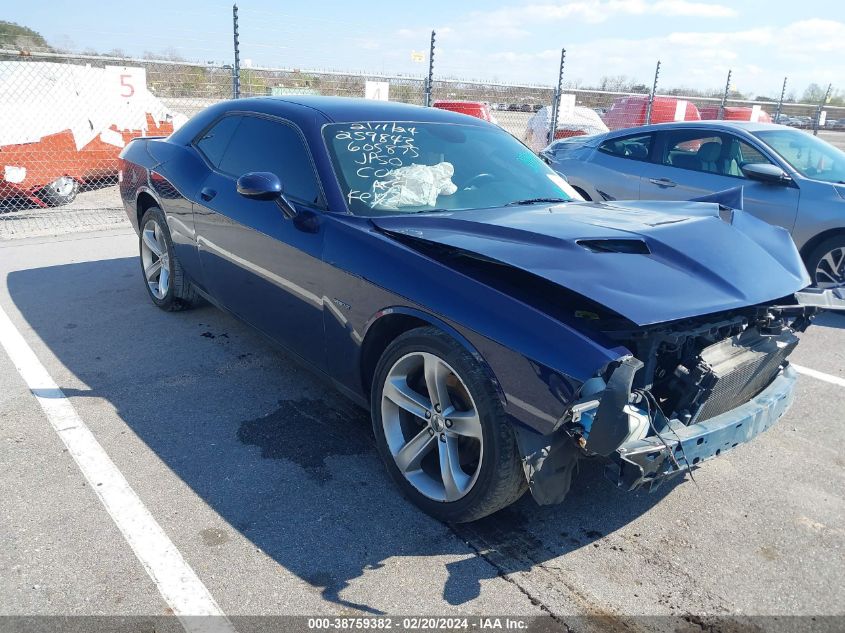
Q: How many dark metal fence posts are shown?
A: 7